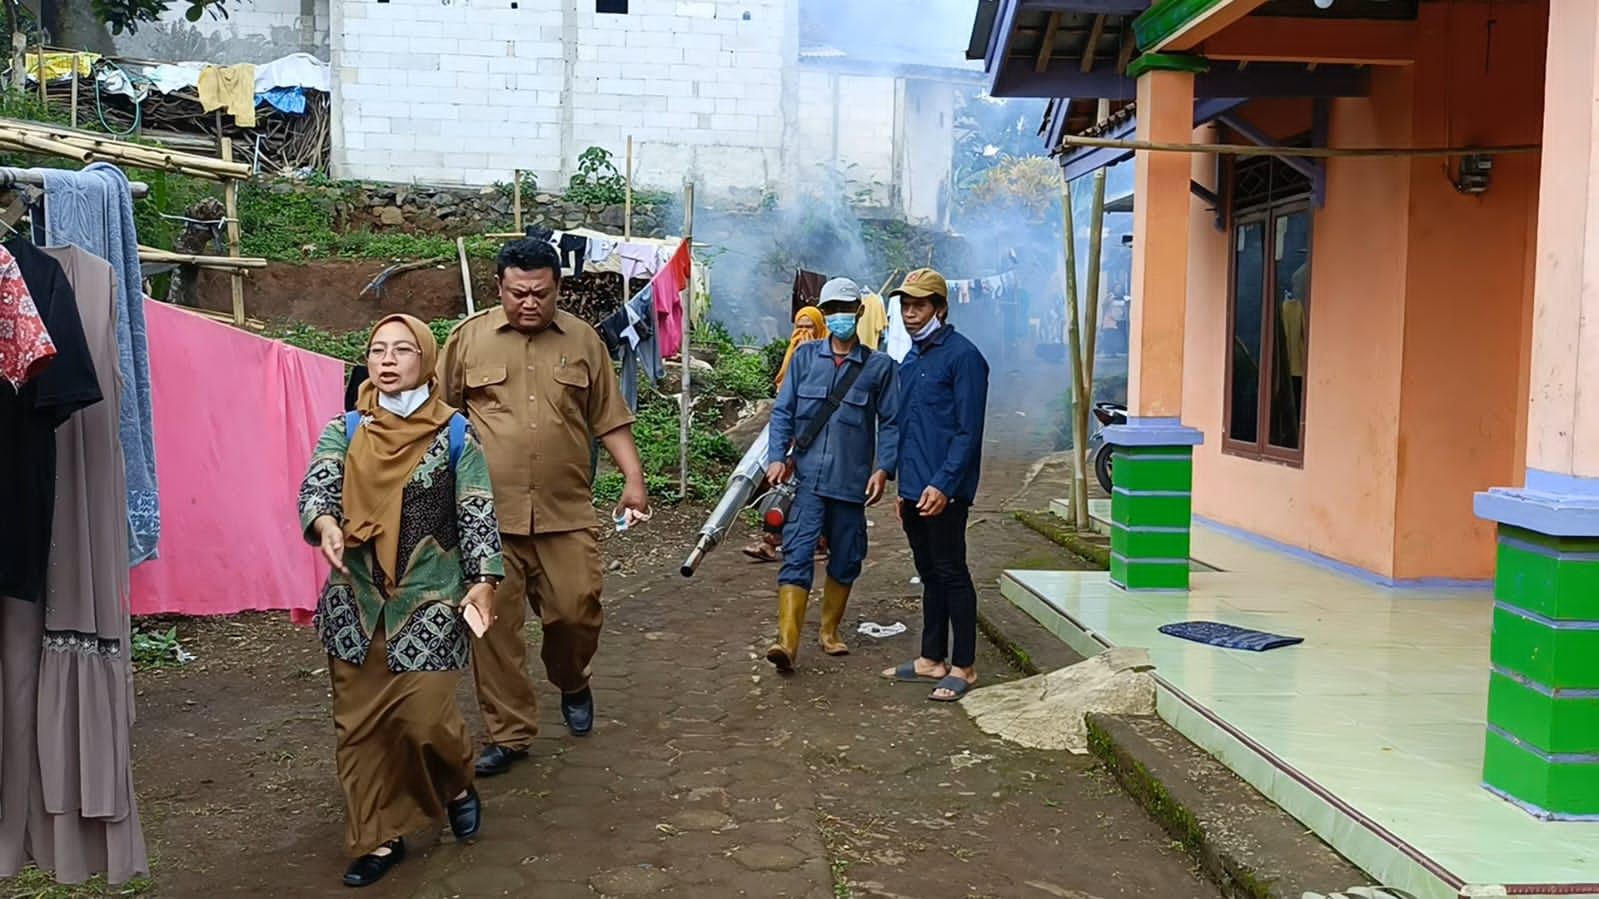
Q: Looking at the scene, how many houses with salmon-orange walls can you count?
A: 1